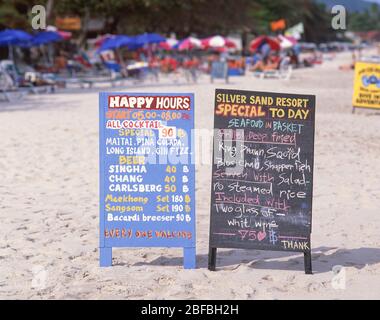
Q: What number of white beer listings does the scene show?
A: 3